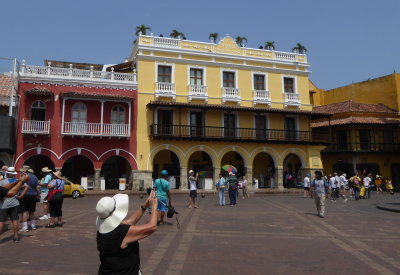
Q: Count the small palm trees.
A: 6